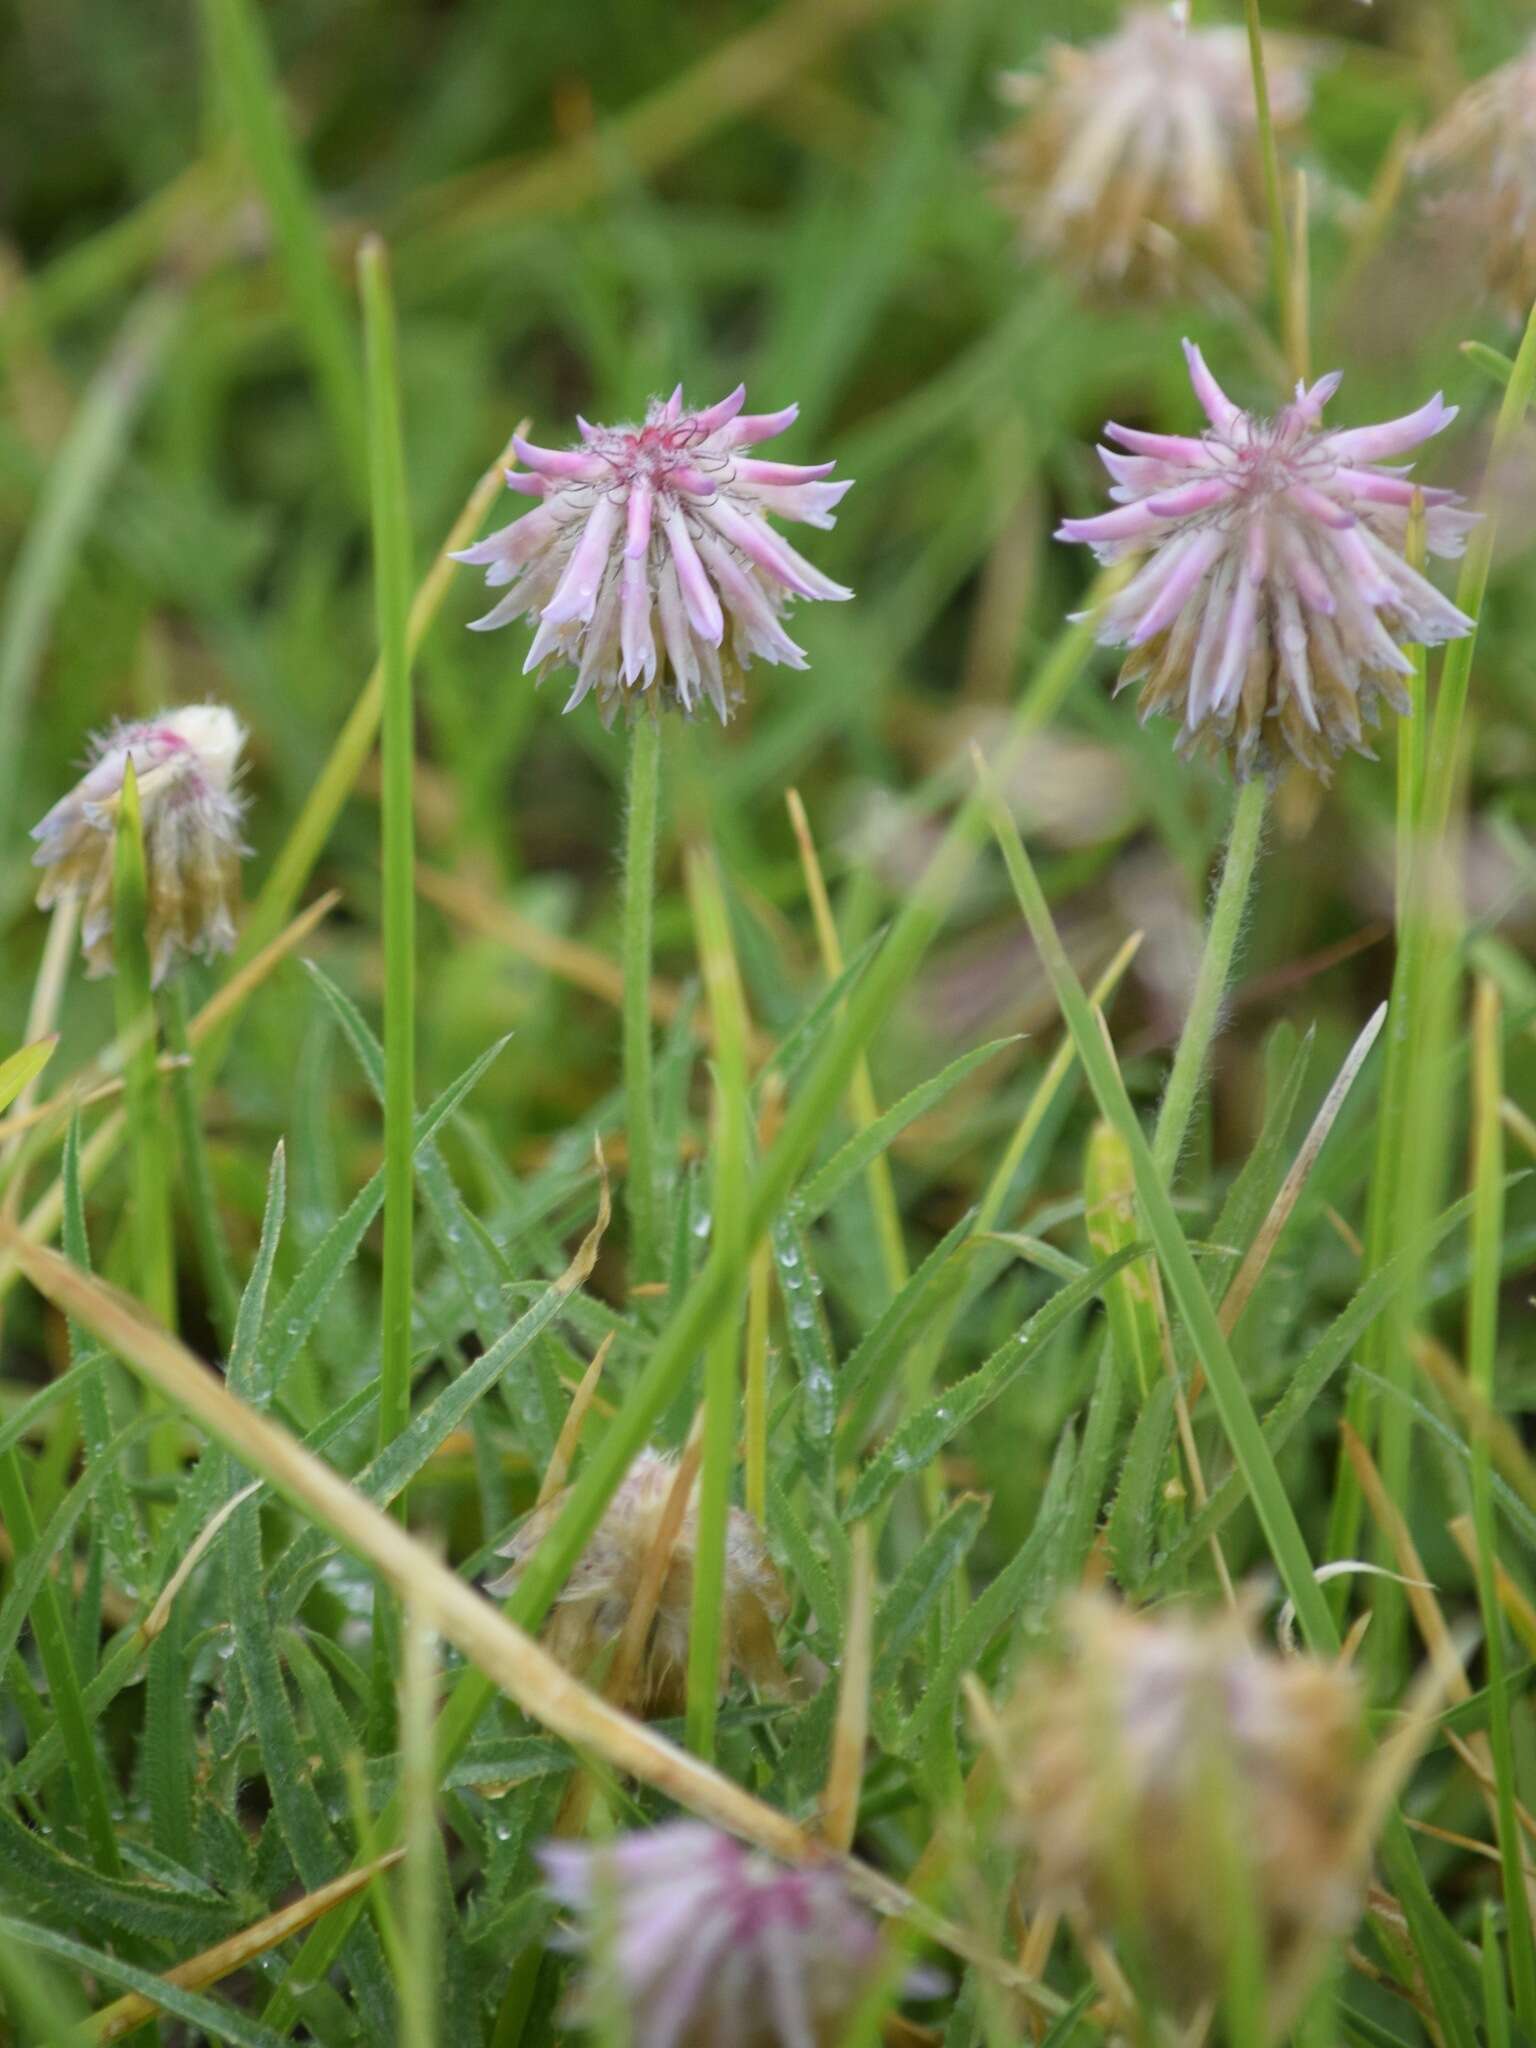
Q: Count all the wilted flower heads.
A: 5